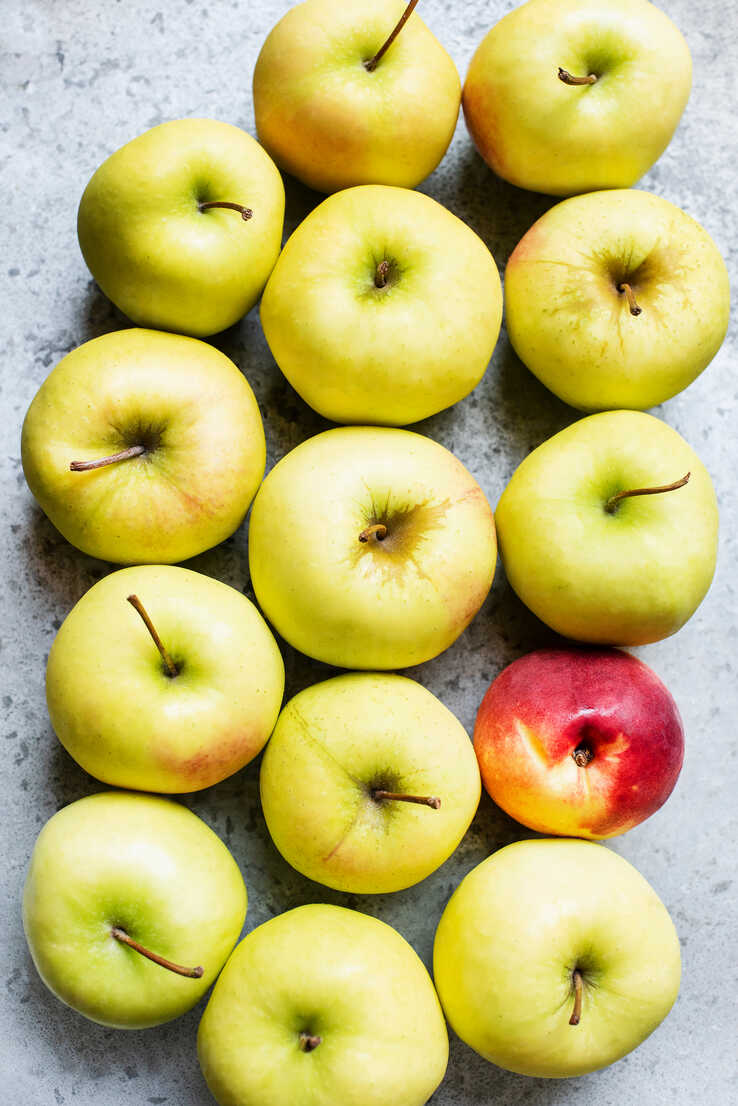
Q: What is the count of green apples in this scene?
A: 13